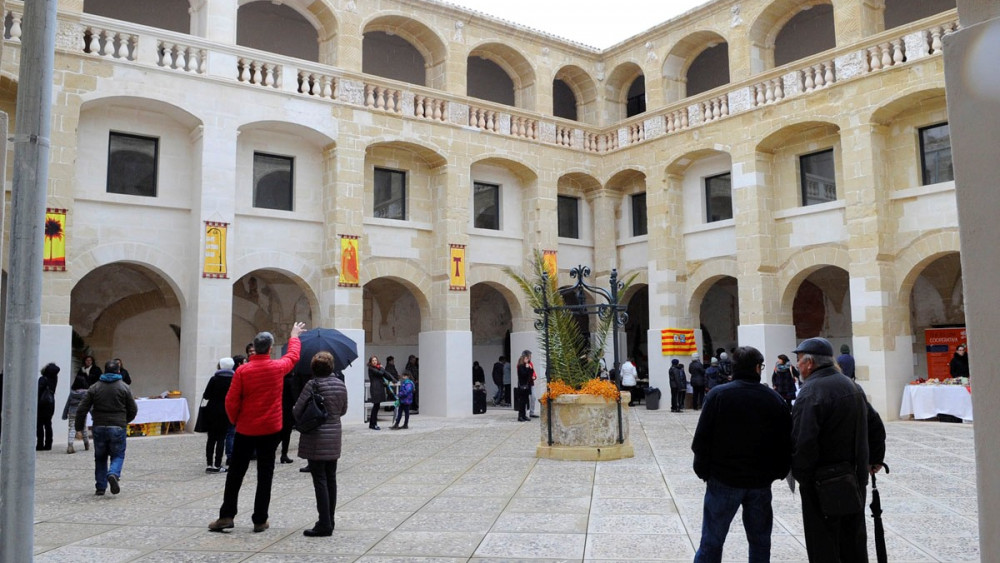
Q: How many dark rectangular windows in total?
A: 9